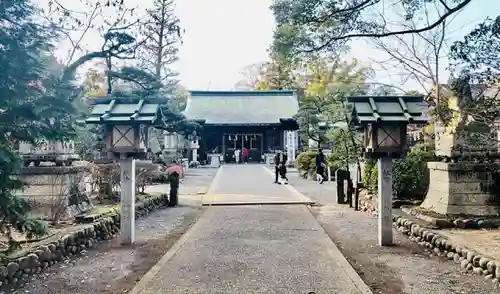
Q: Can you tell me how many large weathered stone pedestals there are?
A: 2